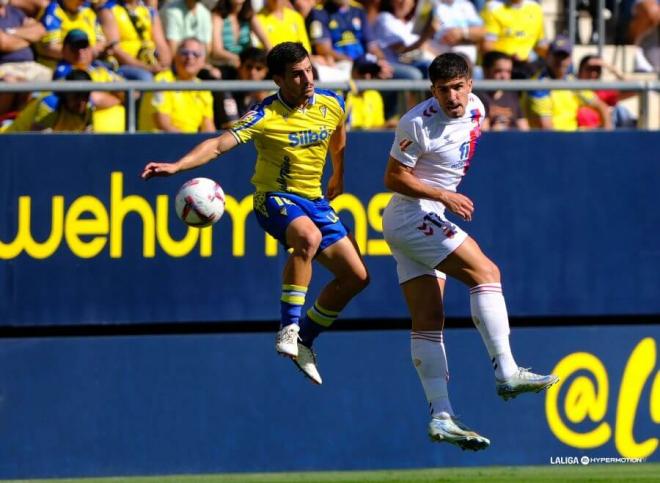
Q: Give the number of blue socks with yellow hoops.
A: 2